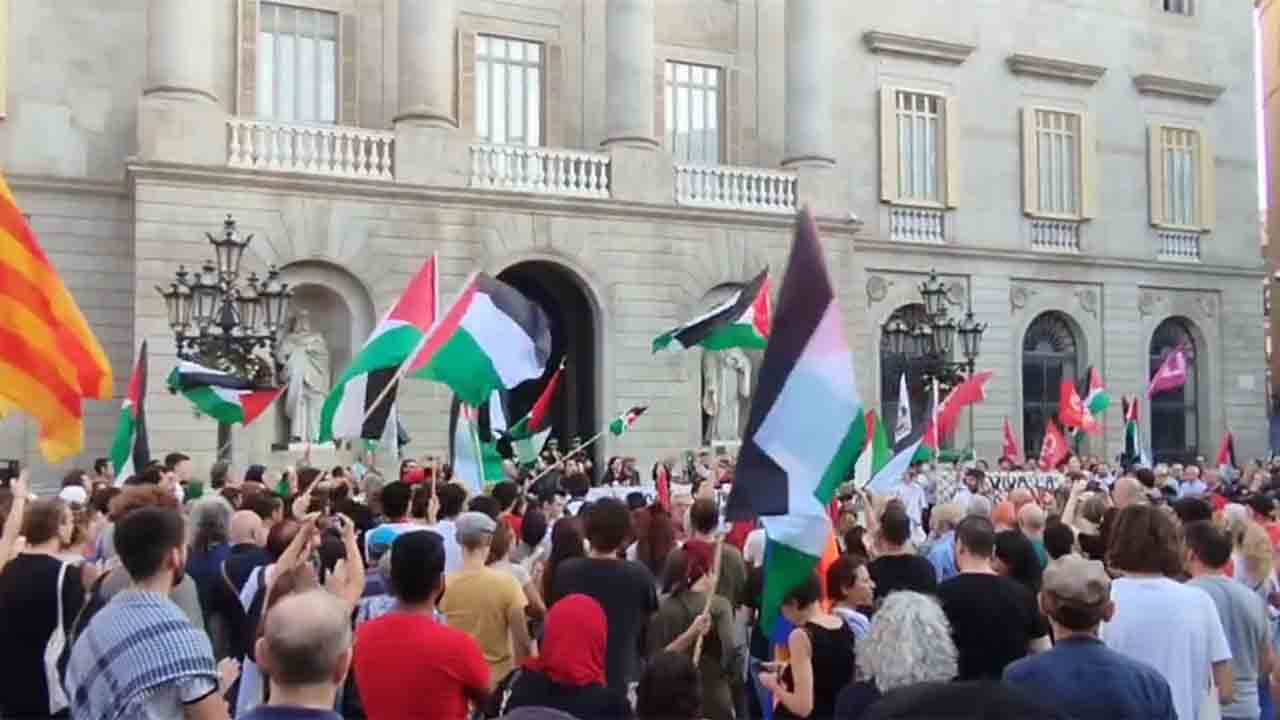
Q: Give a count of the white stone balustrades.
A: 6